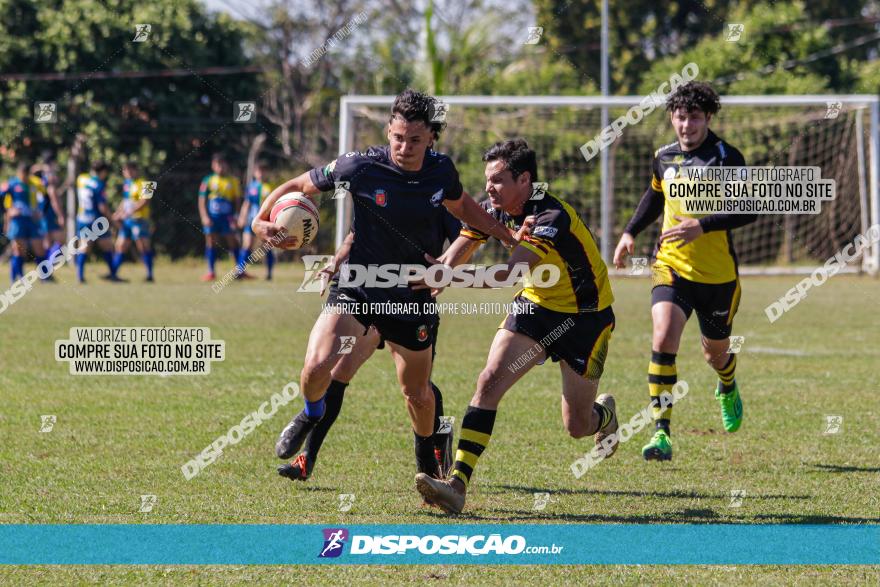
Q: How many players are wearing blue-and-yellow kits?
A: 6